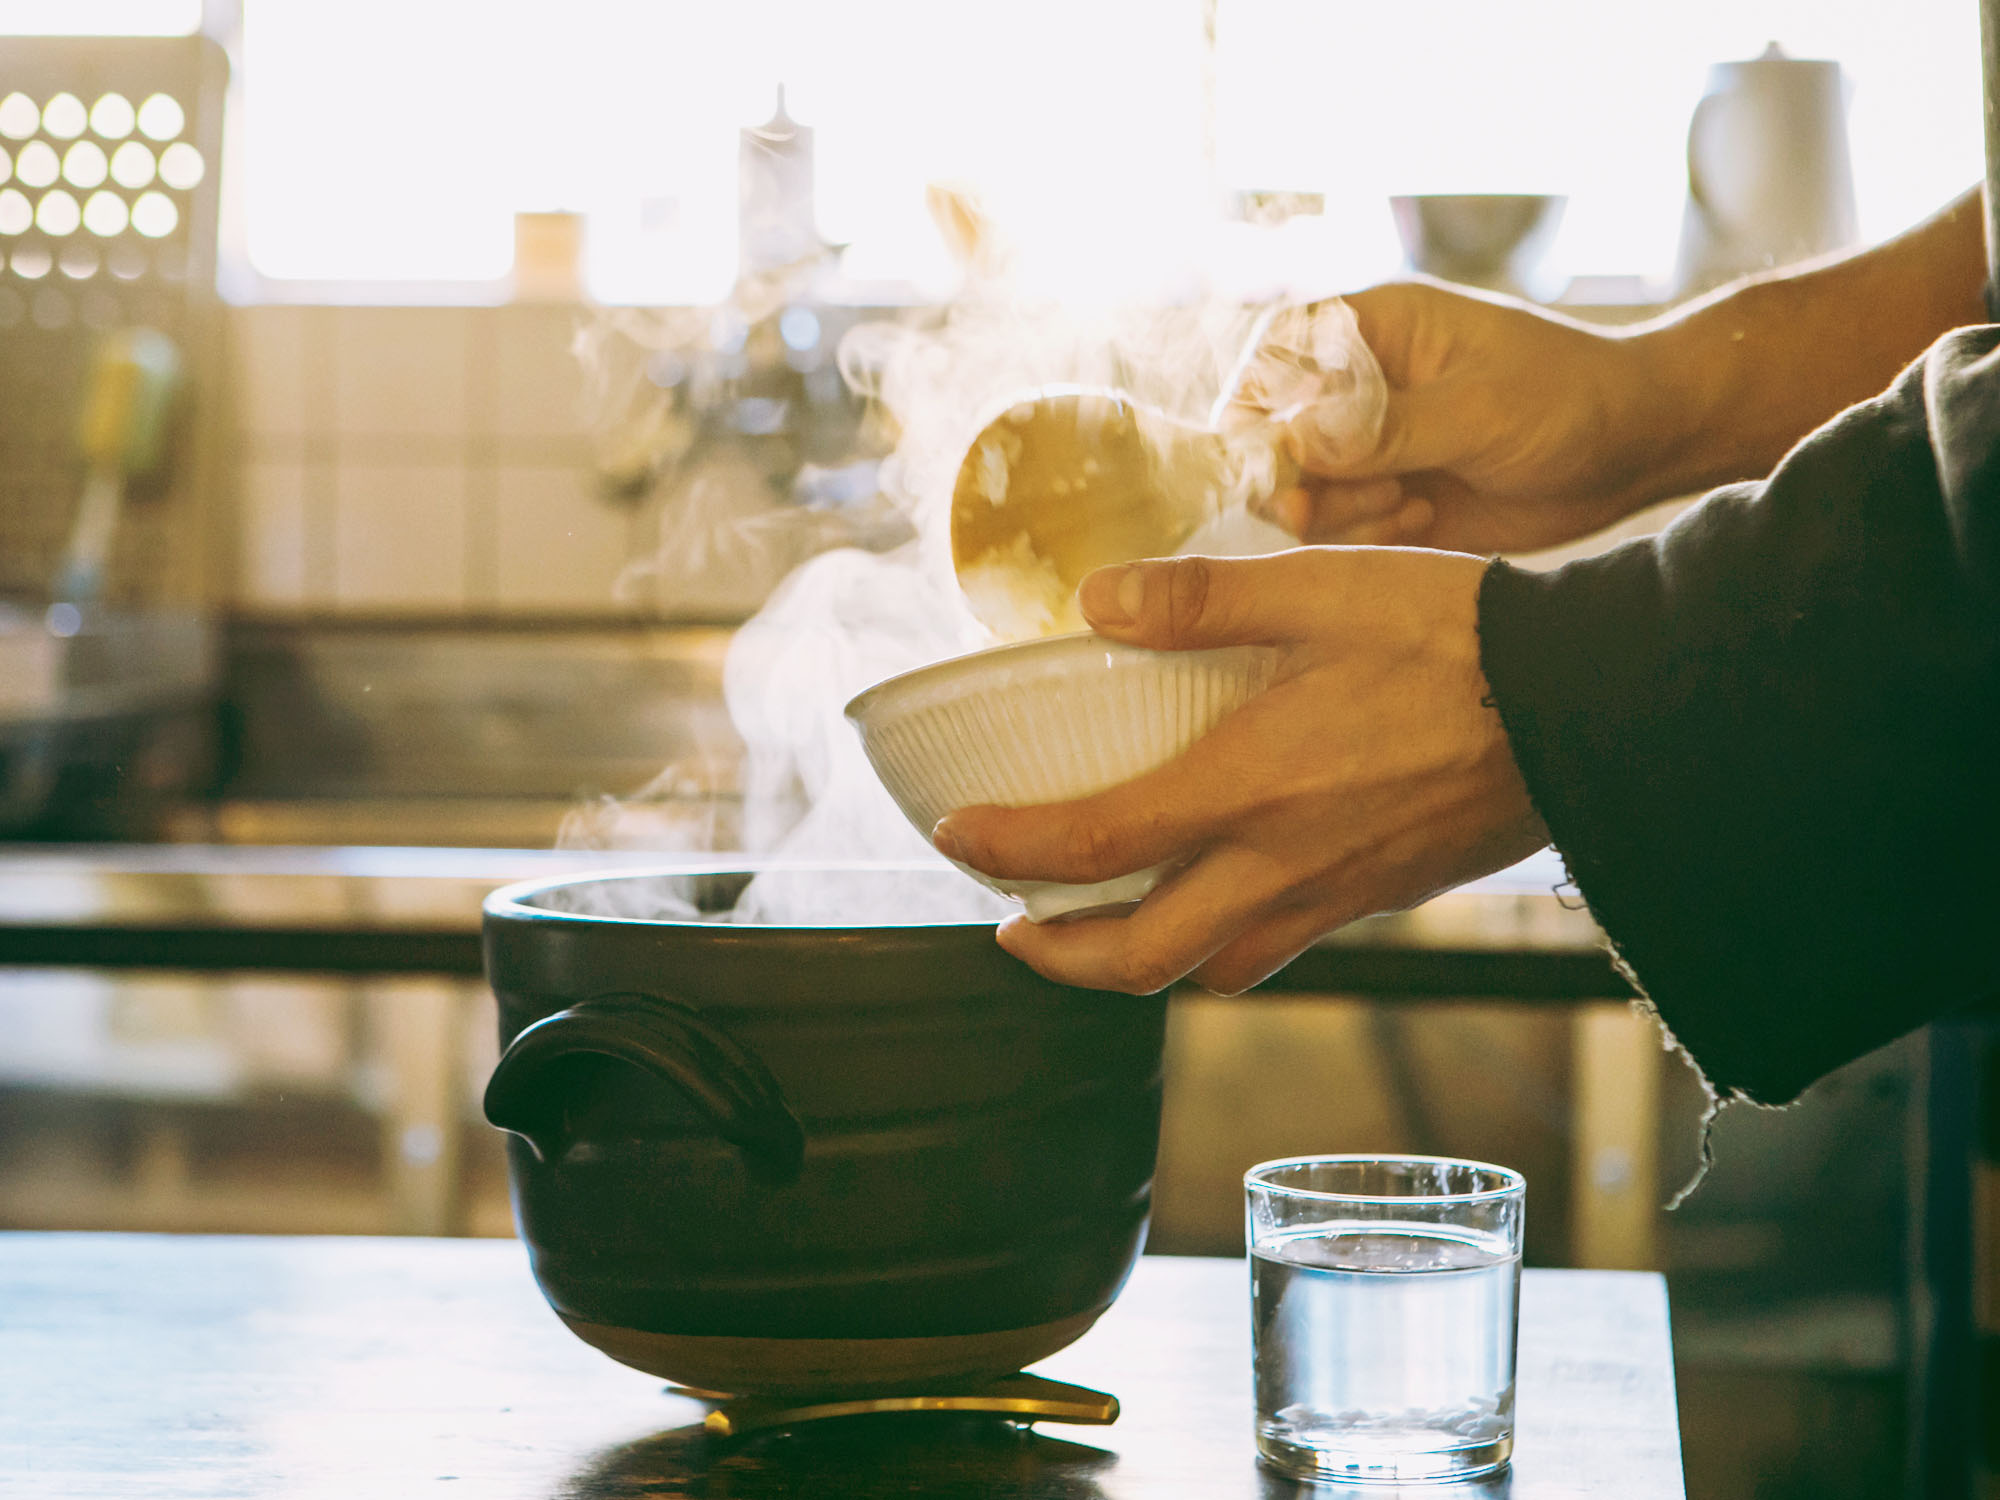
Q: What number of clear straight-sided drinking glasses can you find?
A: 1